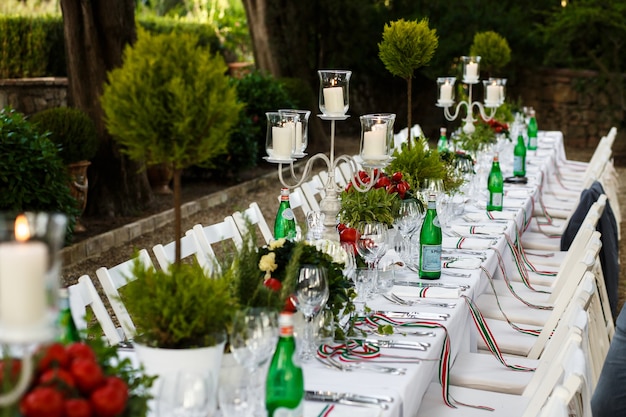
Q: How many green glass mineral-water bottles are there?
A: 8